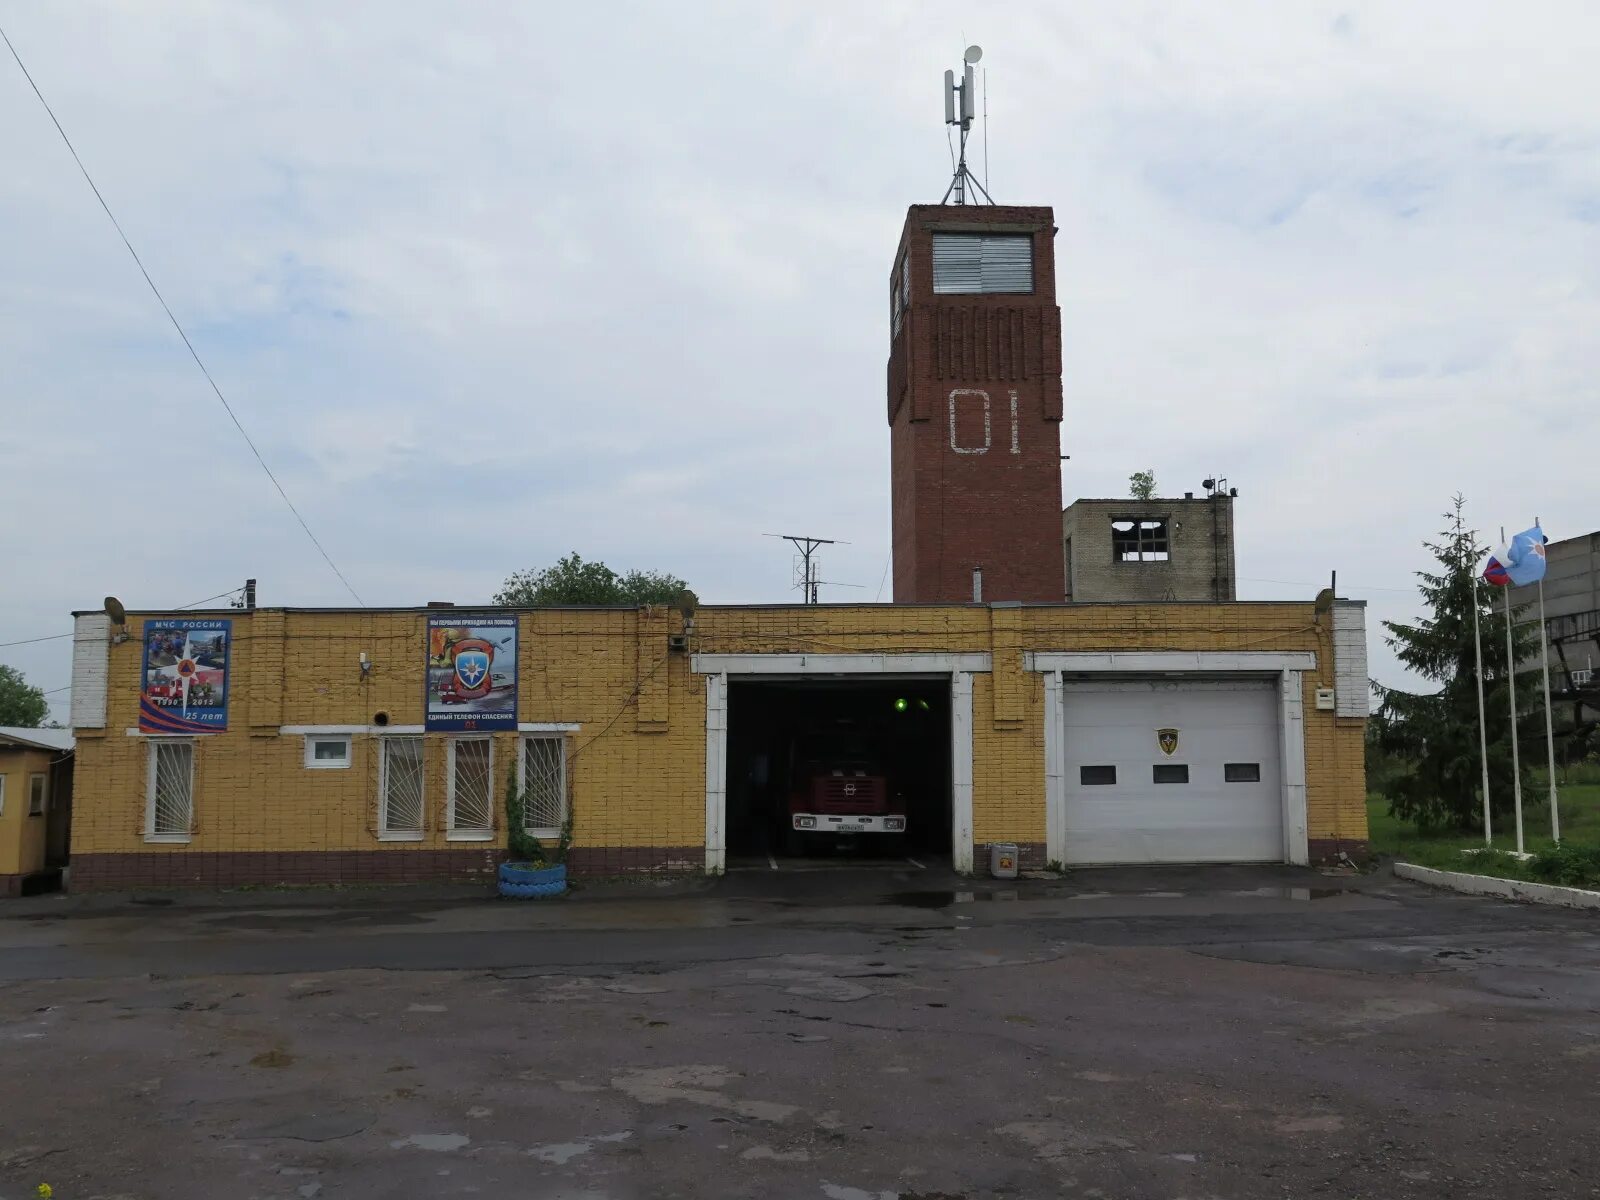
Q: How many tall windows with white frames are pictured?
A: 4